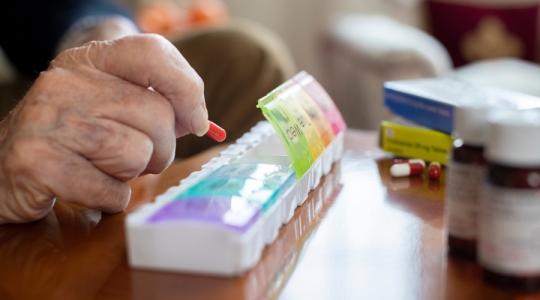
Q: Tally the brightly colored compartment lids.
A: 7